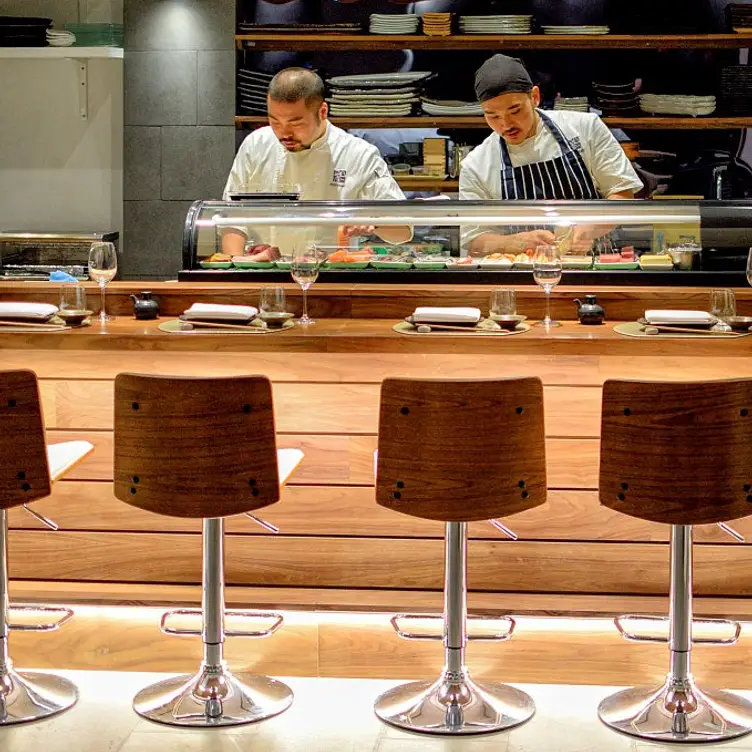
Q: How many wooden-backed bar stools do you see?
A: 4